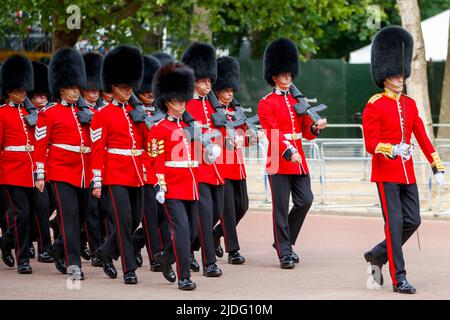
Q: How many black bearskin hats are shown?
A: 12